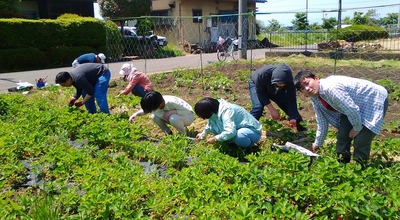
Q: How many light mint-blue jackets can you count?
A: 1